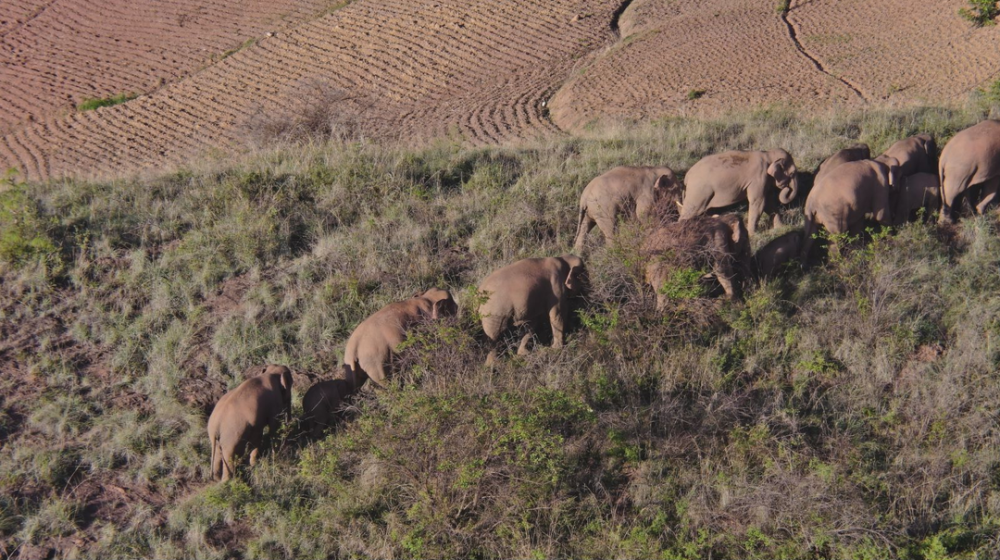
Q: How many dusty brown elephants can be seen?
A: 13